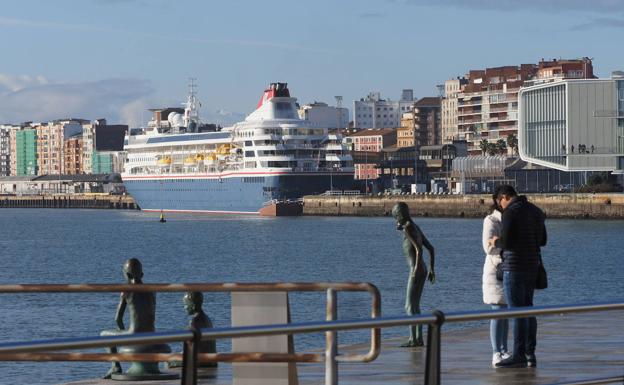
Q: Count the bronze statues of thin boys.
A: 3